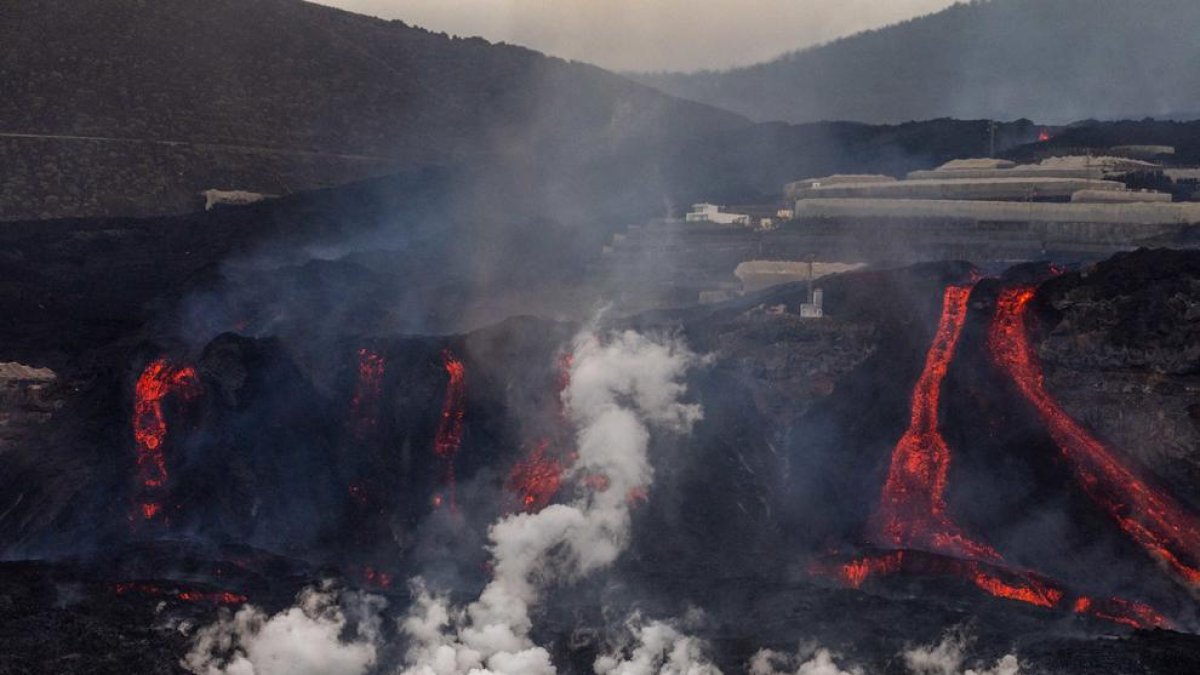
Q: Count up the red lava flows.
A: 6